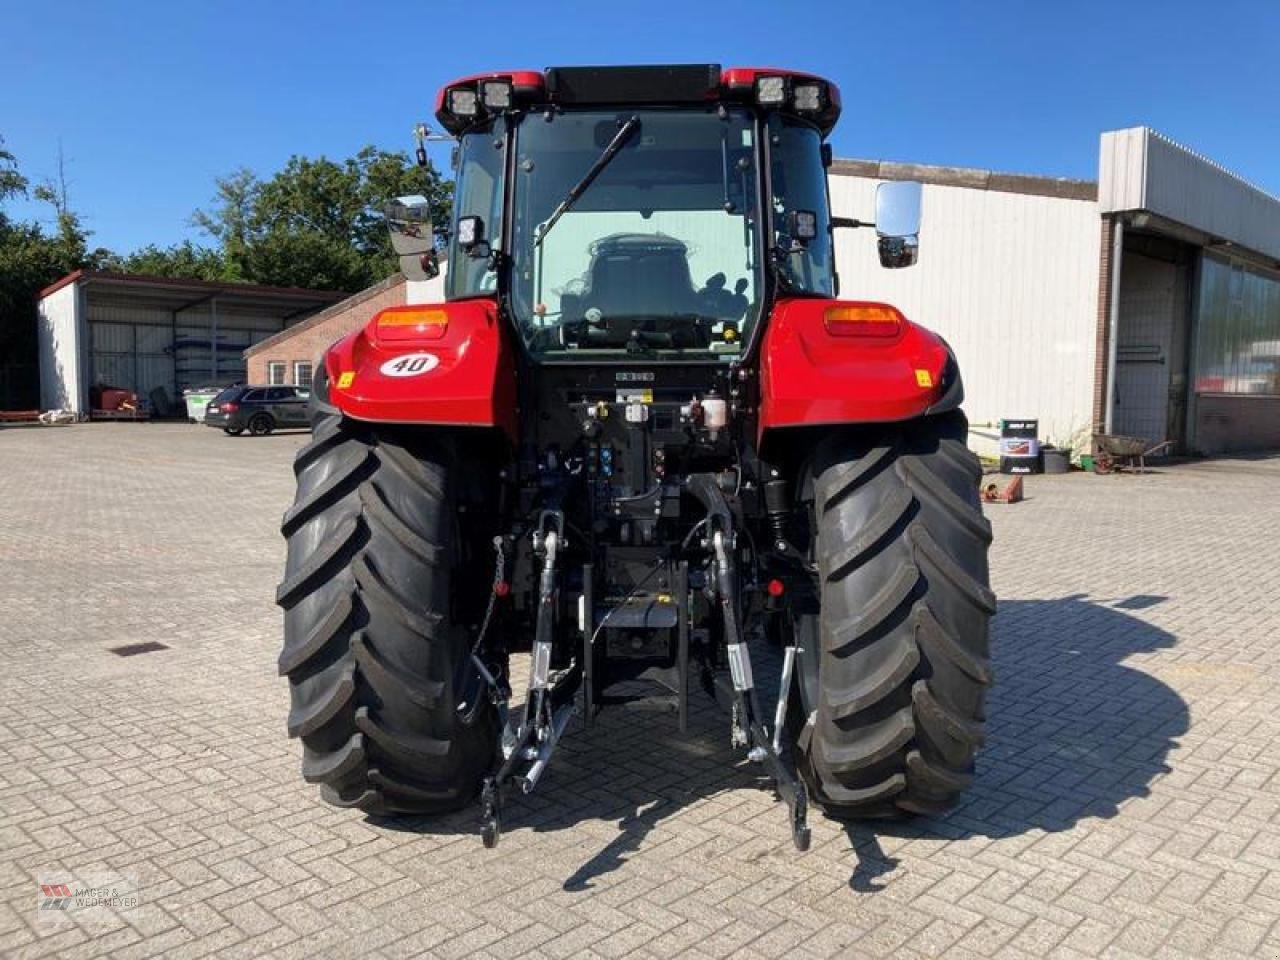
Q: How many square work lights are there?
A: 6